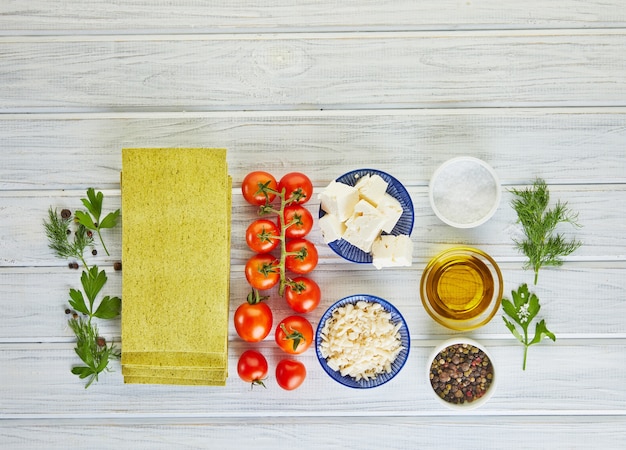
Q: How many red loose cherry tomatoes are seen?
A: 4